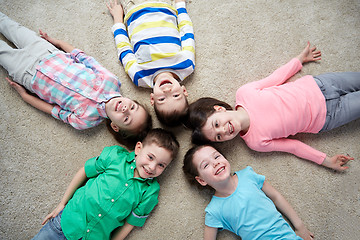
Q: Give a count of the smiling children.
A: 5